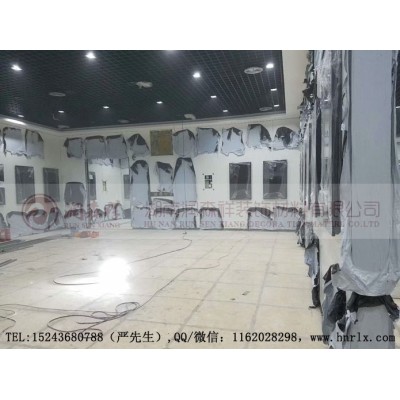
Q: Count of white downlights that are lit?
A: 12